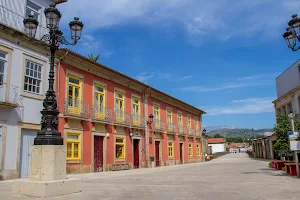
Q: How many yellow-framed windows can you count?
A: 14